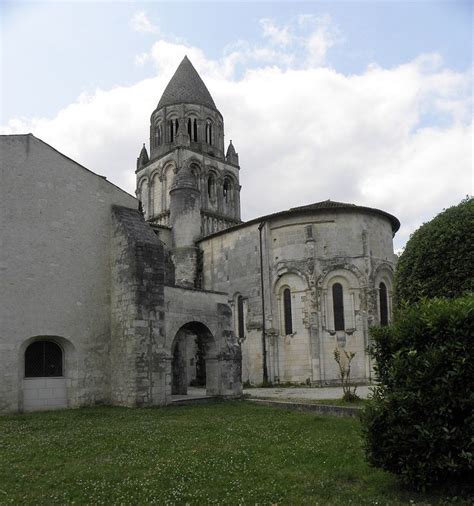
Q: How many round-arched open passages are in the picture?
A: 1